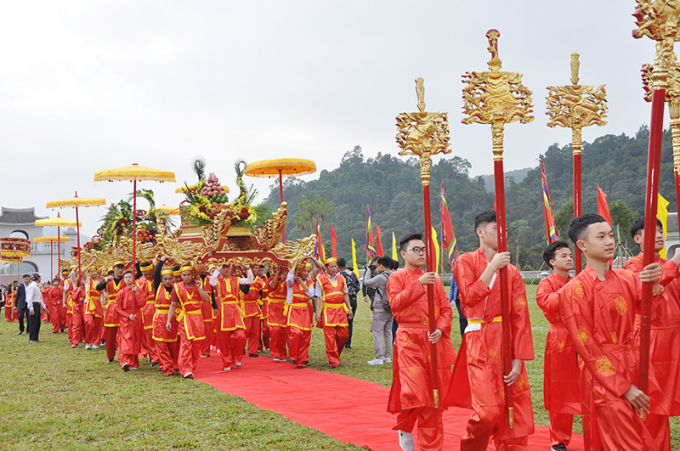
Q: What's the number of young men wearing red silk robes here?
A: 5